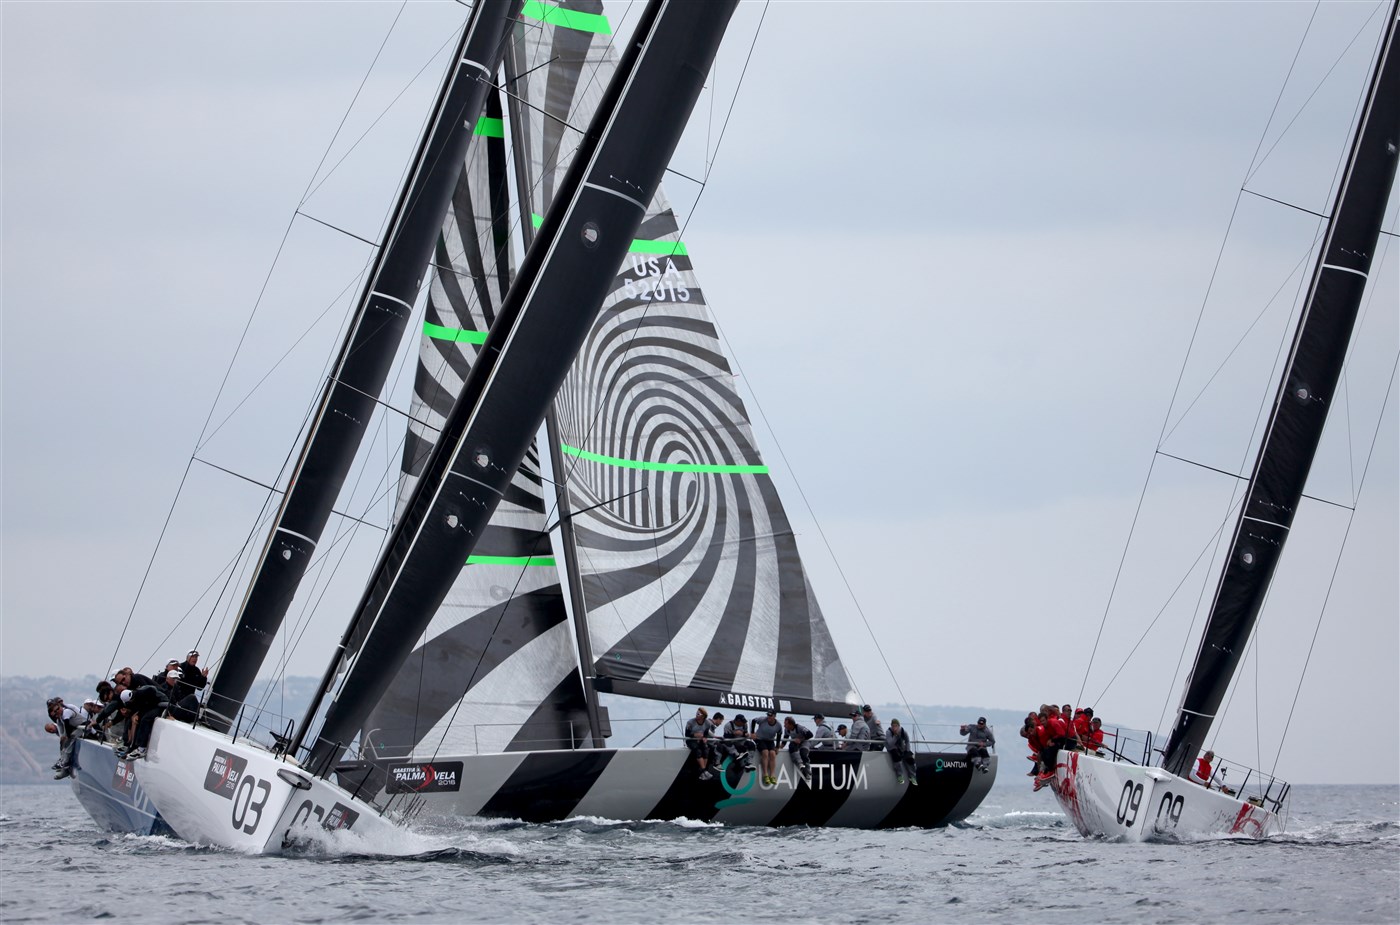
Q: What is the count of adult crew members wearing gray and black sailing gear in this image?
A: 11